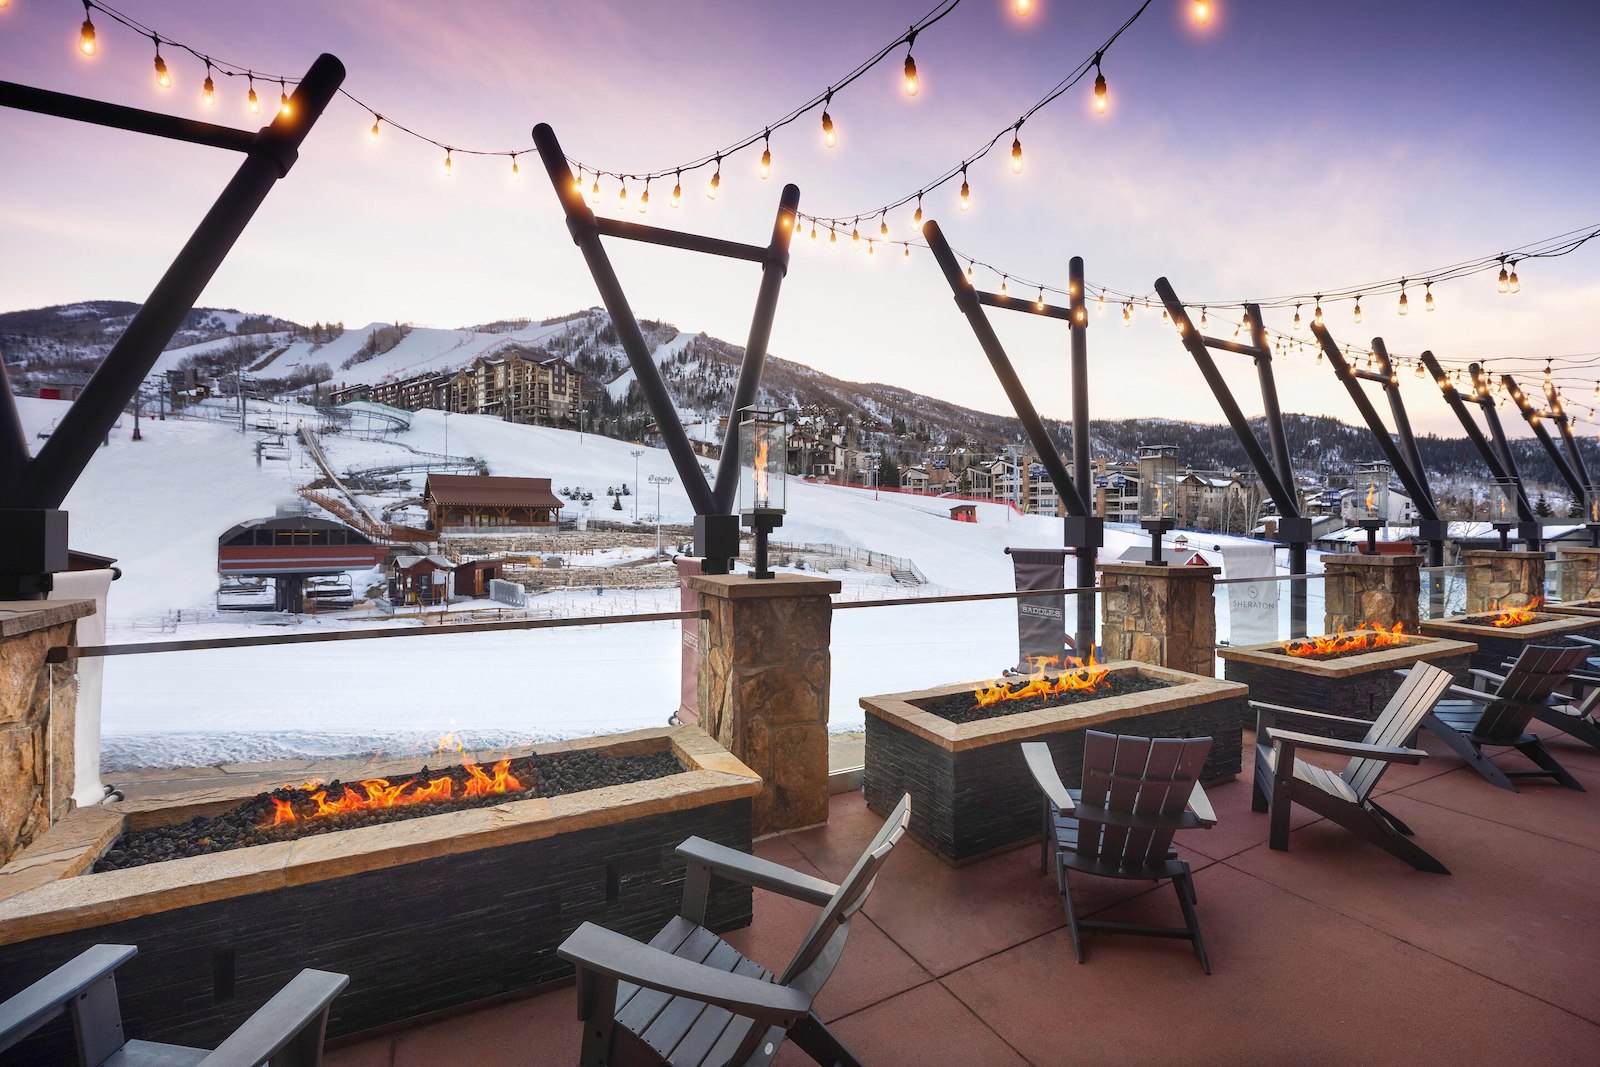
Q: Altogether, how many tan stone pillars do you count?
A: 6